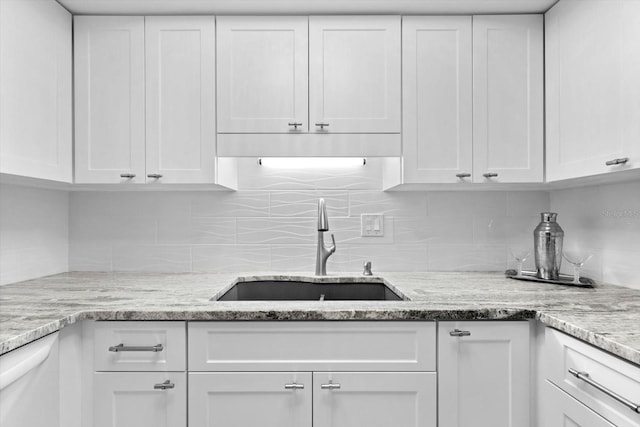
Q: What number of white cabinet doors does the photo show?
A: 12